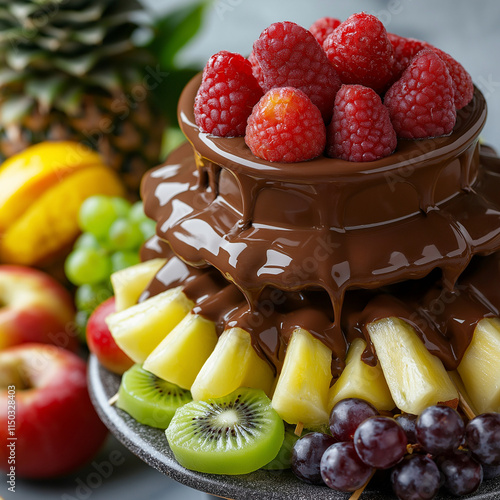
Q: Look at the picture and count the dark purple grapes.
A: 9